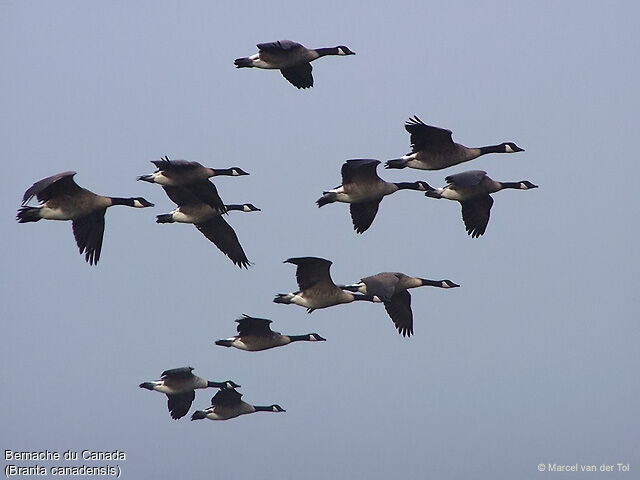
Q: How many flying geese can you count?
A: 12